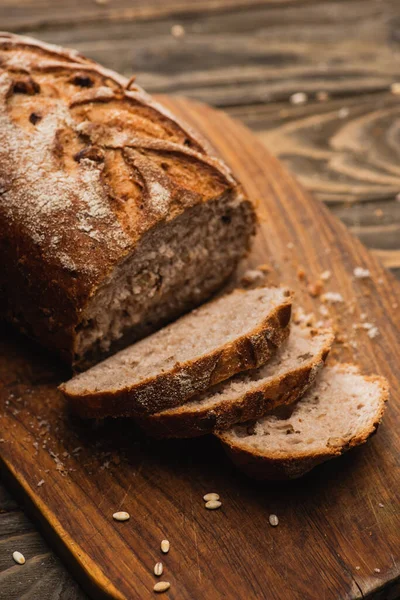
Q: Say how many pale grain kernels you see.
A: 8